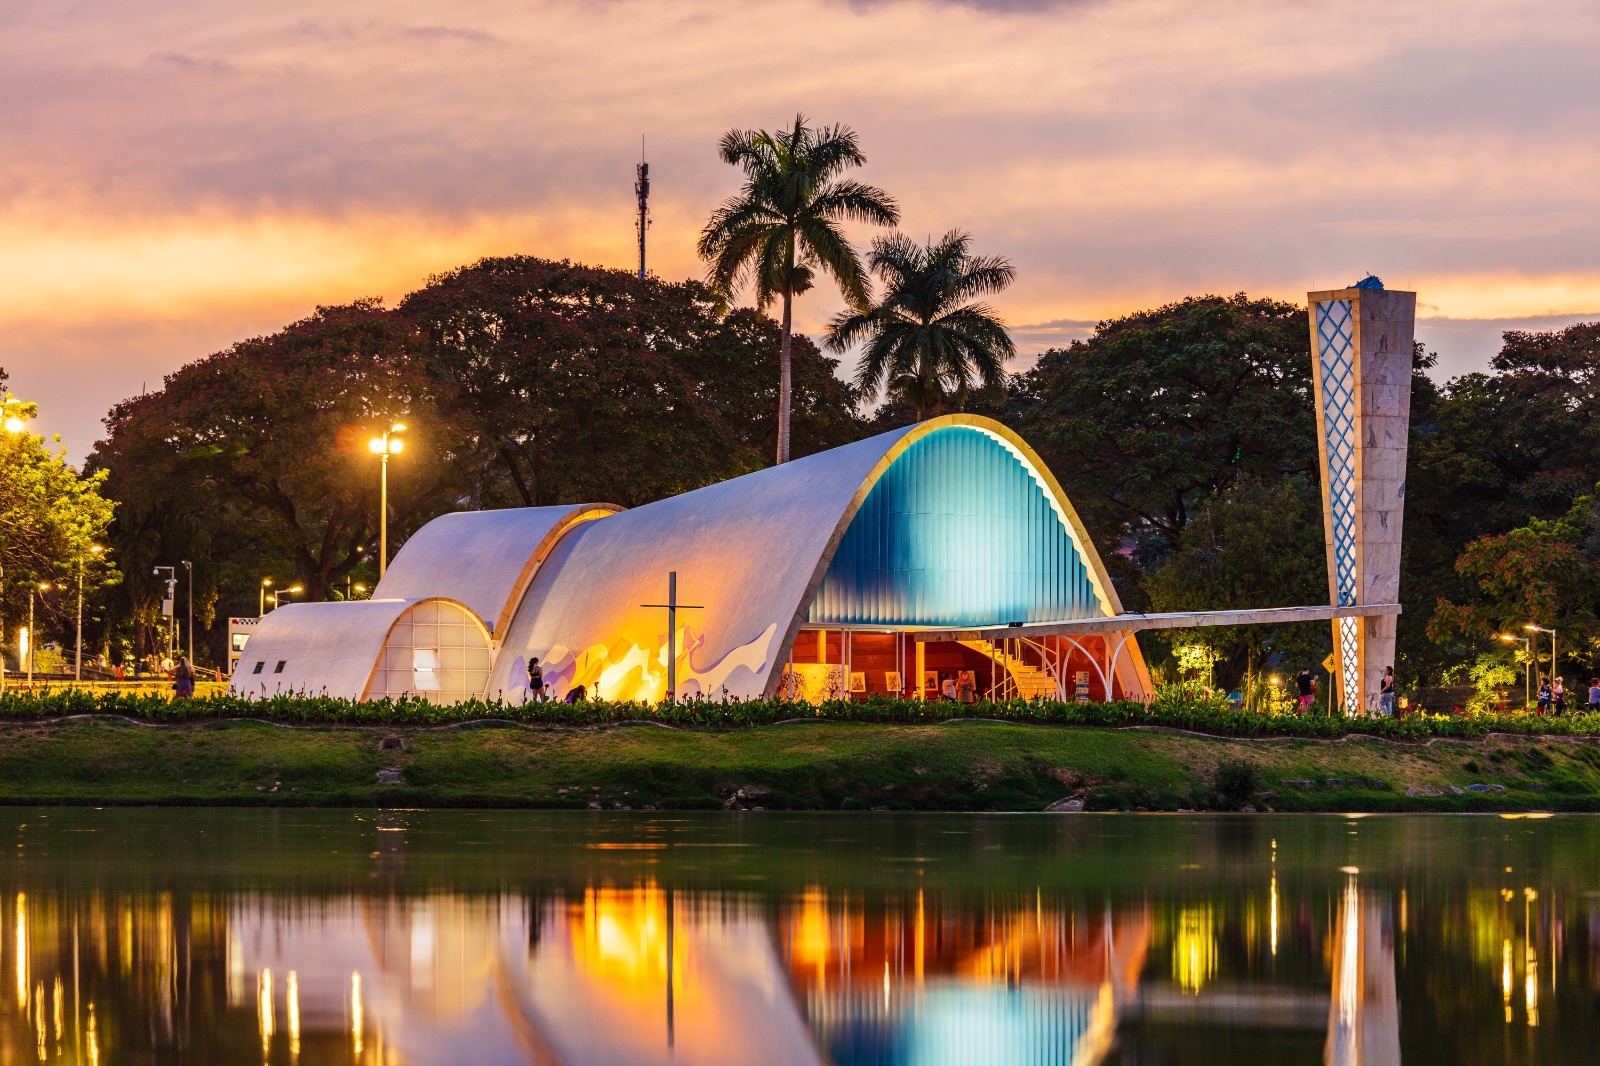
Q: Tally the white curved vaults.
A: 3